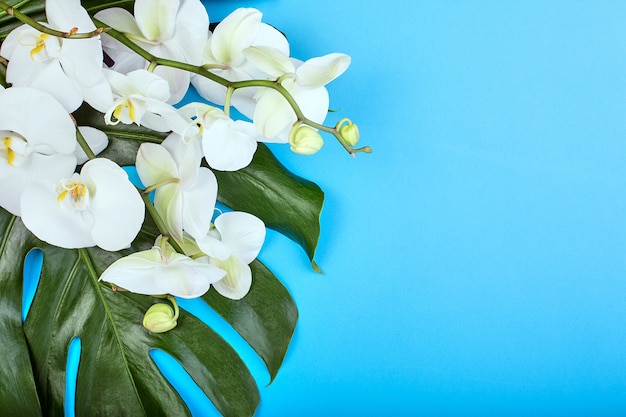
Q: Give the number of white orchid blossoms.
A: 11